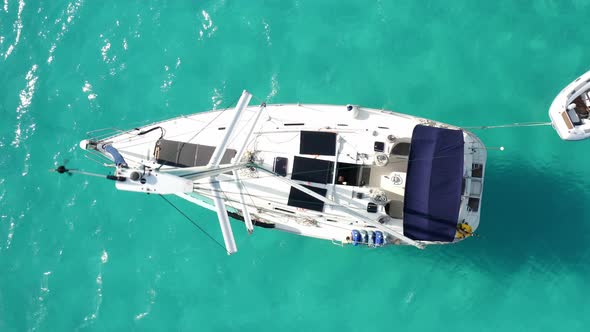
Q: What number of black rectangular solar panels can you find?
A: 3